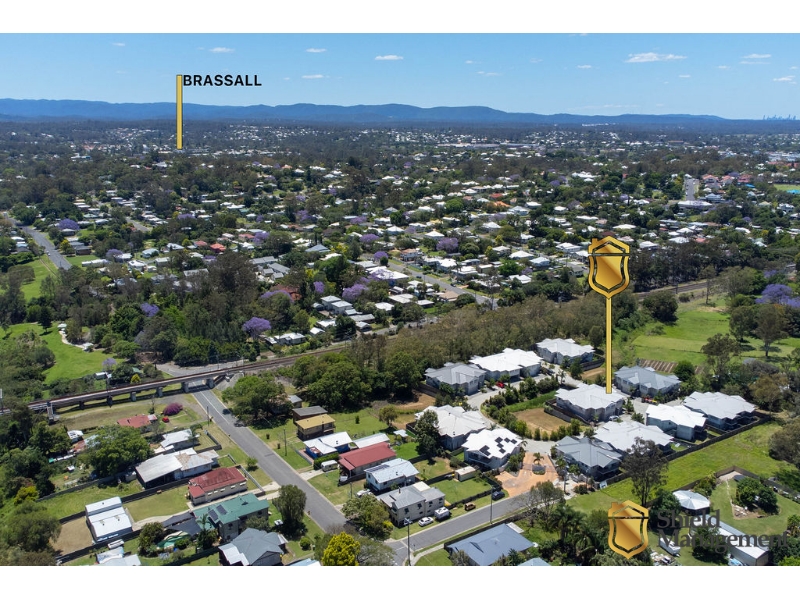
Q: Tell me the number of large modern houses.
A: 11